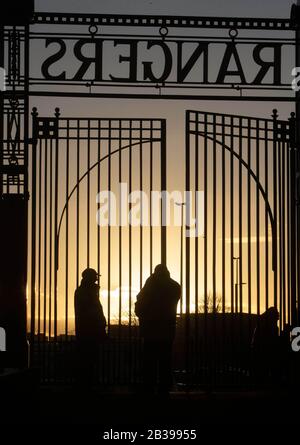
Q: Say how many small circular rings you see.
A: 3